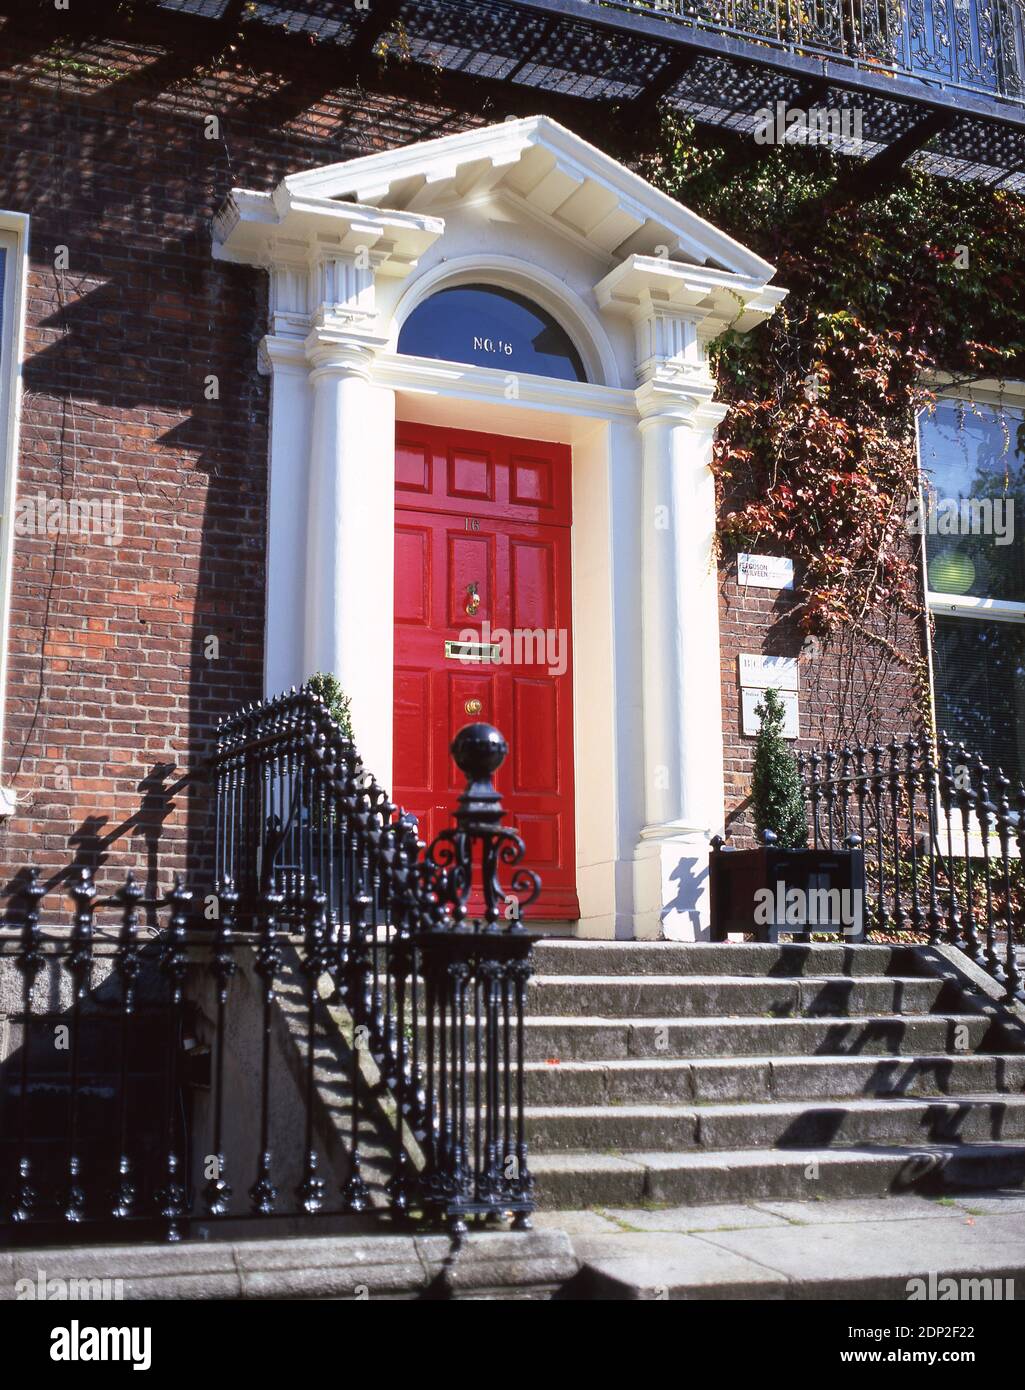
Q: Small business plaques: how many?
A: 3